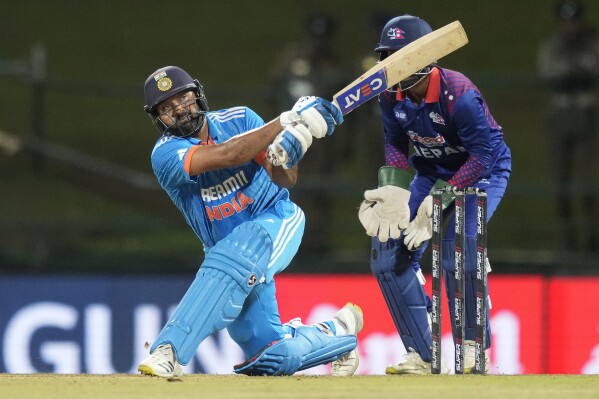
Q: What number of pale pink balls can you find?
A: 0